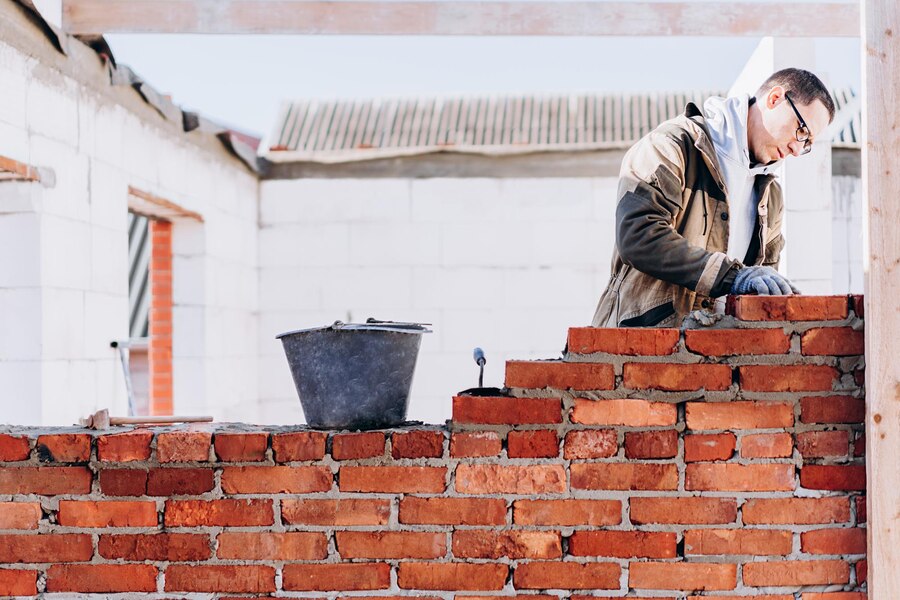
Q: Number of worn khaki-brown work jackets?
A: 1